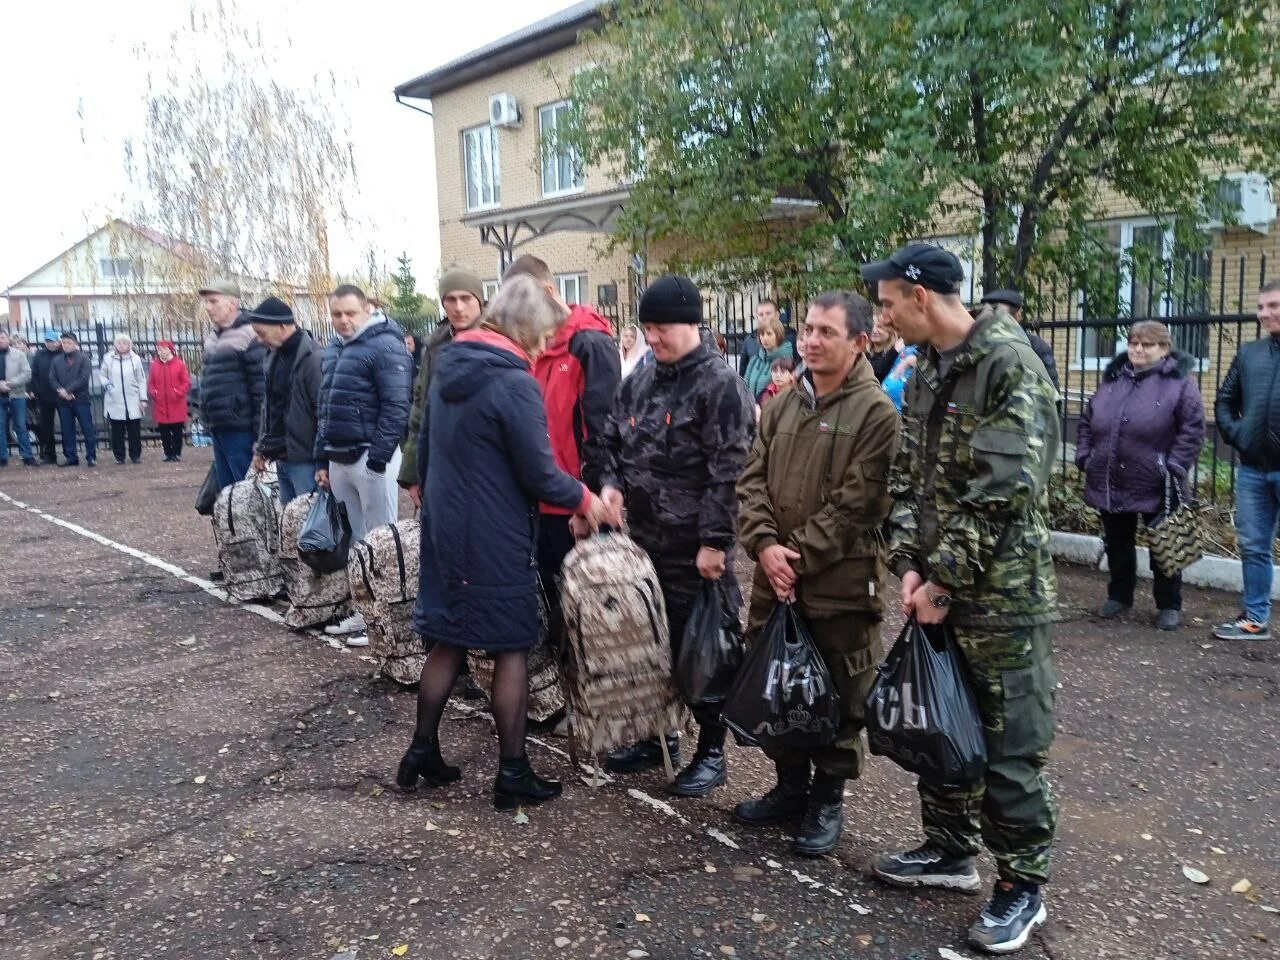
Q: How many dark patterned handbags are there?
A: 1